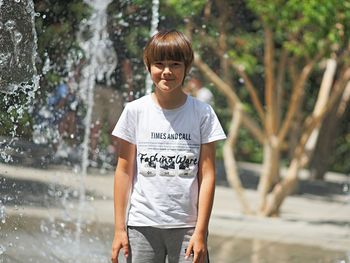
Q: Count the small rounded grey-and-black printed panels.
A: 3